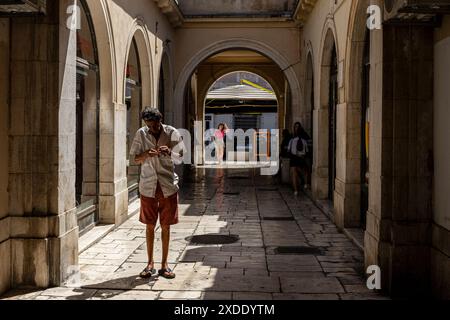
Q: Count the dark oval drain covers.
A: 2